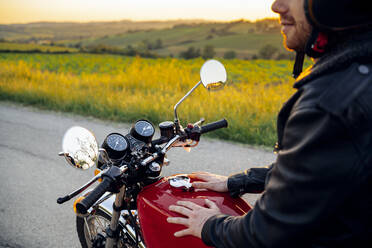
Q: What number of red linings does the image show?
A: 1